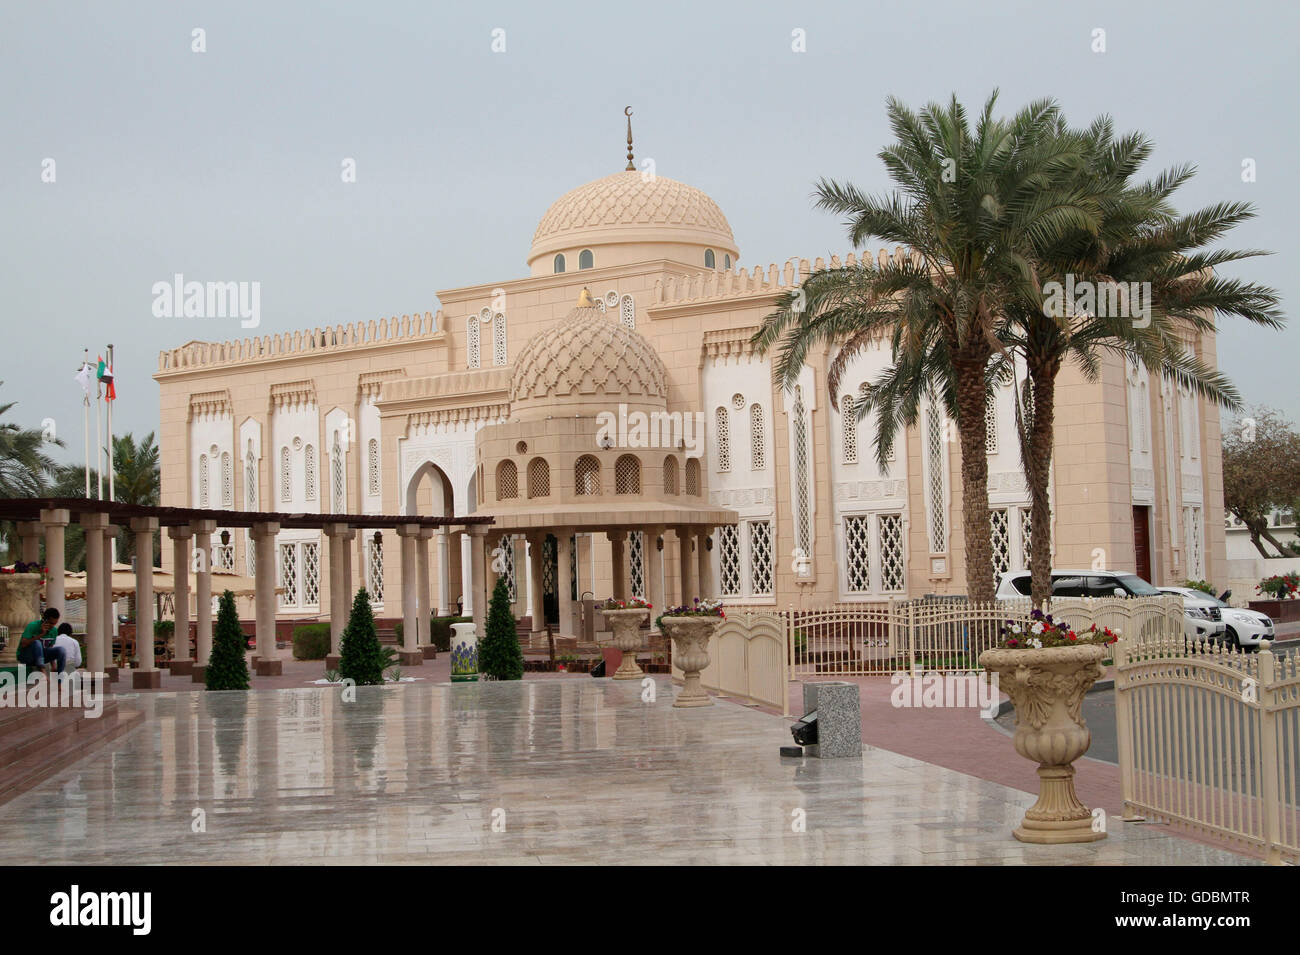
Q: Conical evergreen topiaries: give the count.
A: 3